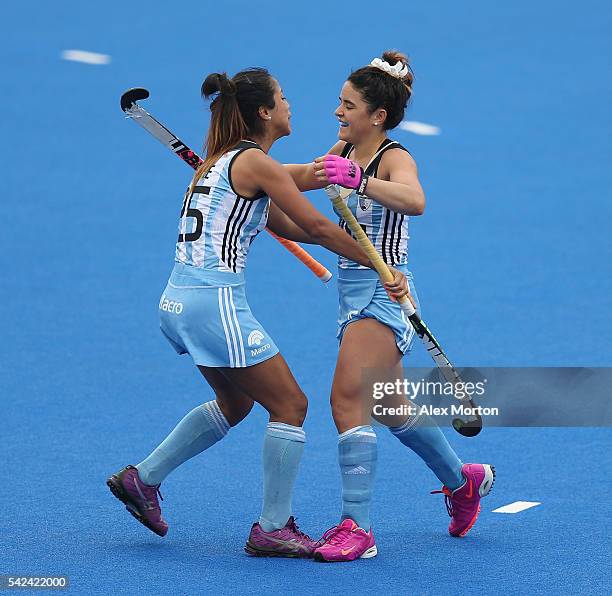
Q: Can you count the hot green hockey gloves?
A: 0